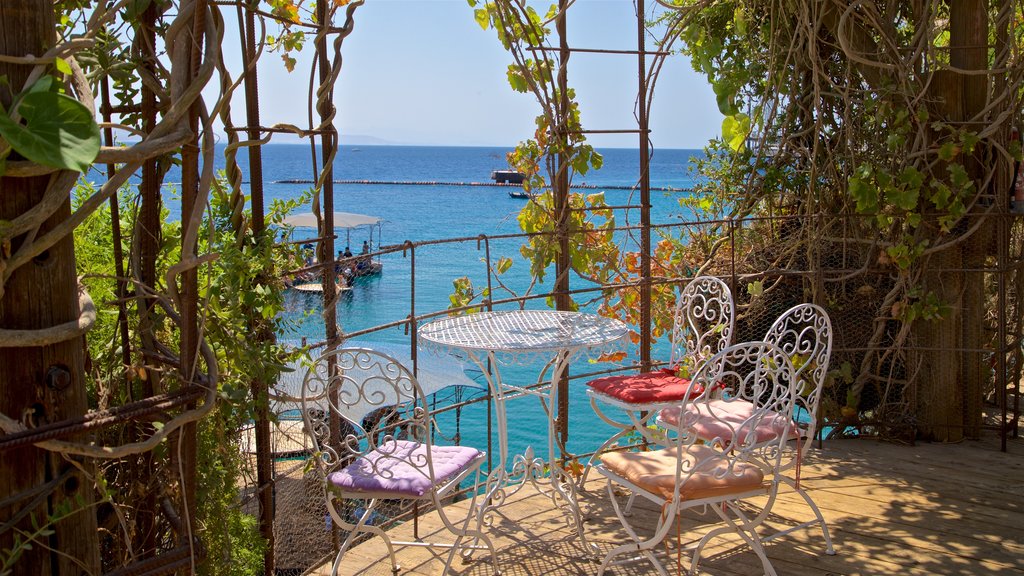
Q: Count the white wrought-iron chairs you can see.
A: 4